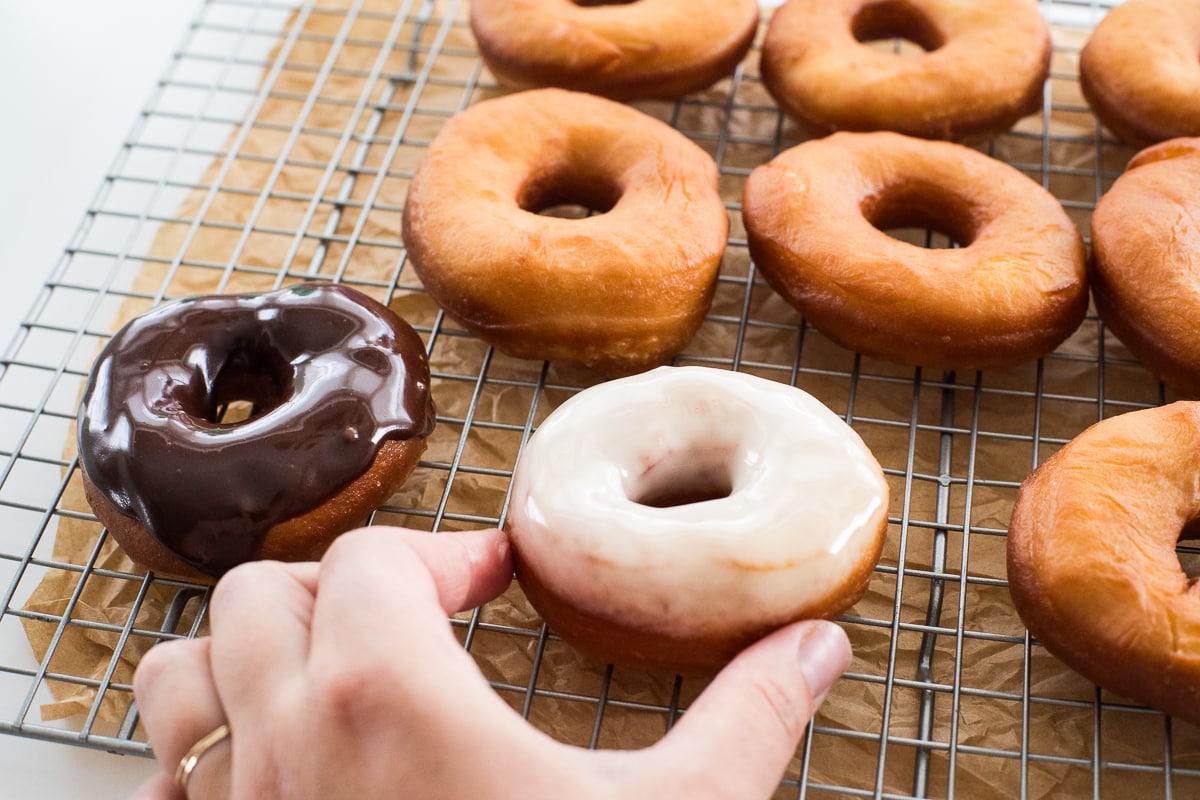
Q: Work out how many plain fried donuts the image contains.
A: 7